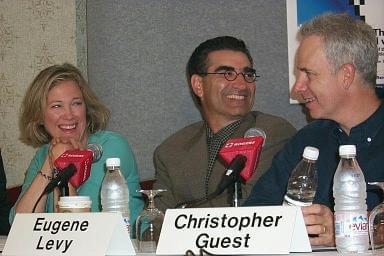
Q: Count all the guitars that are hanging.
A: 0